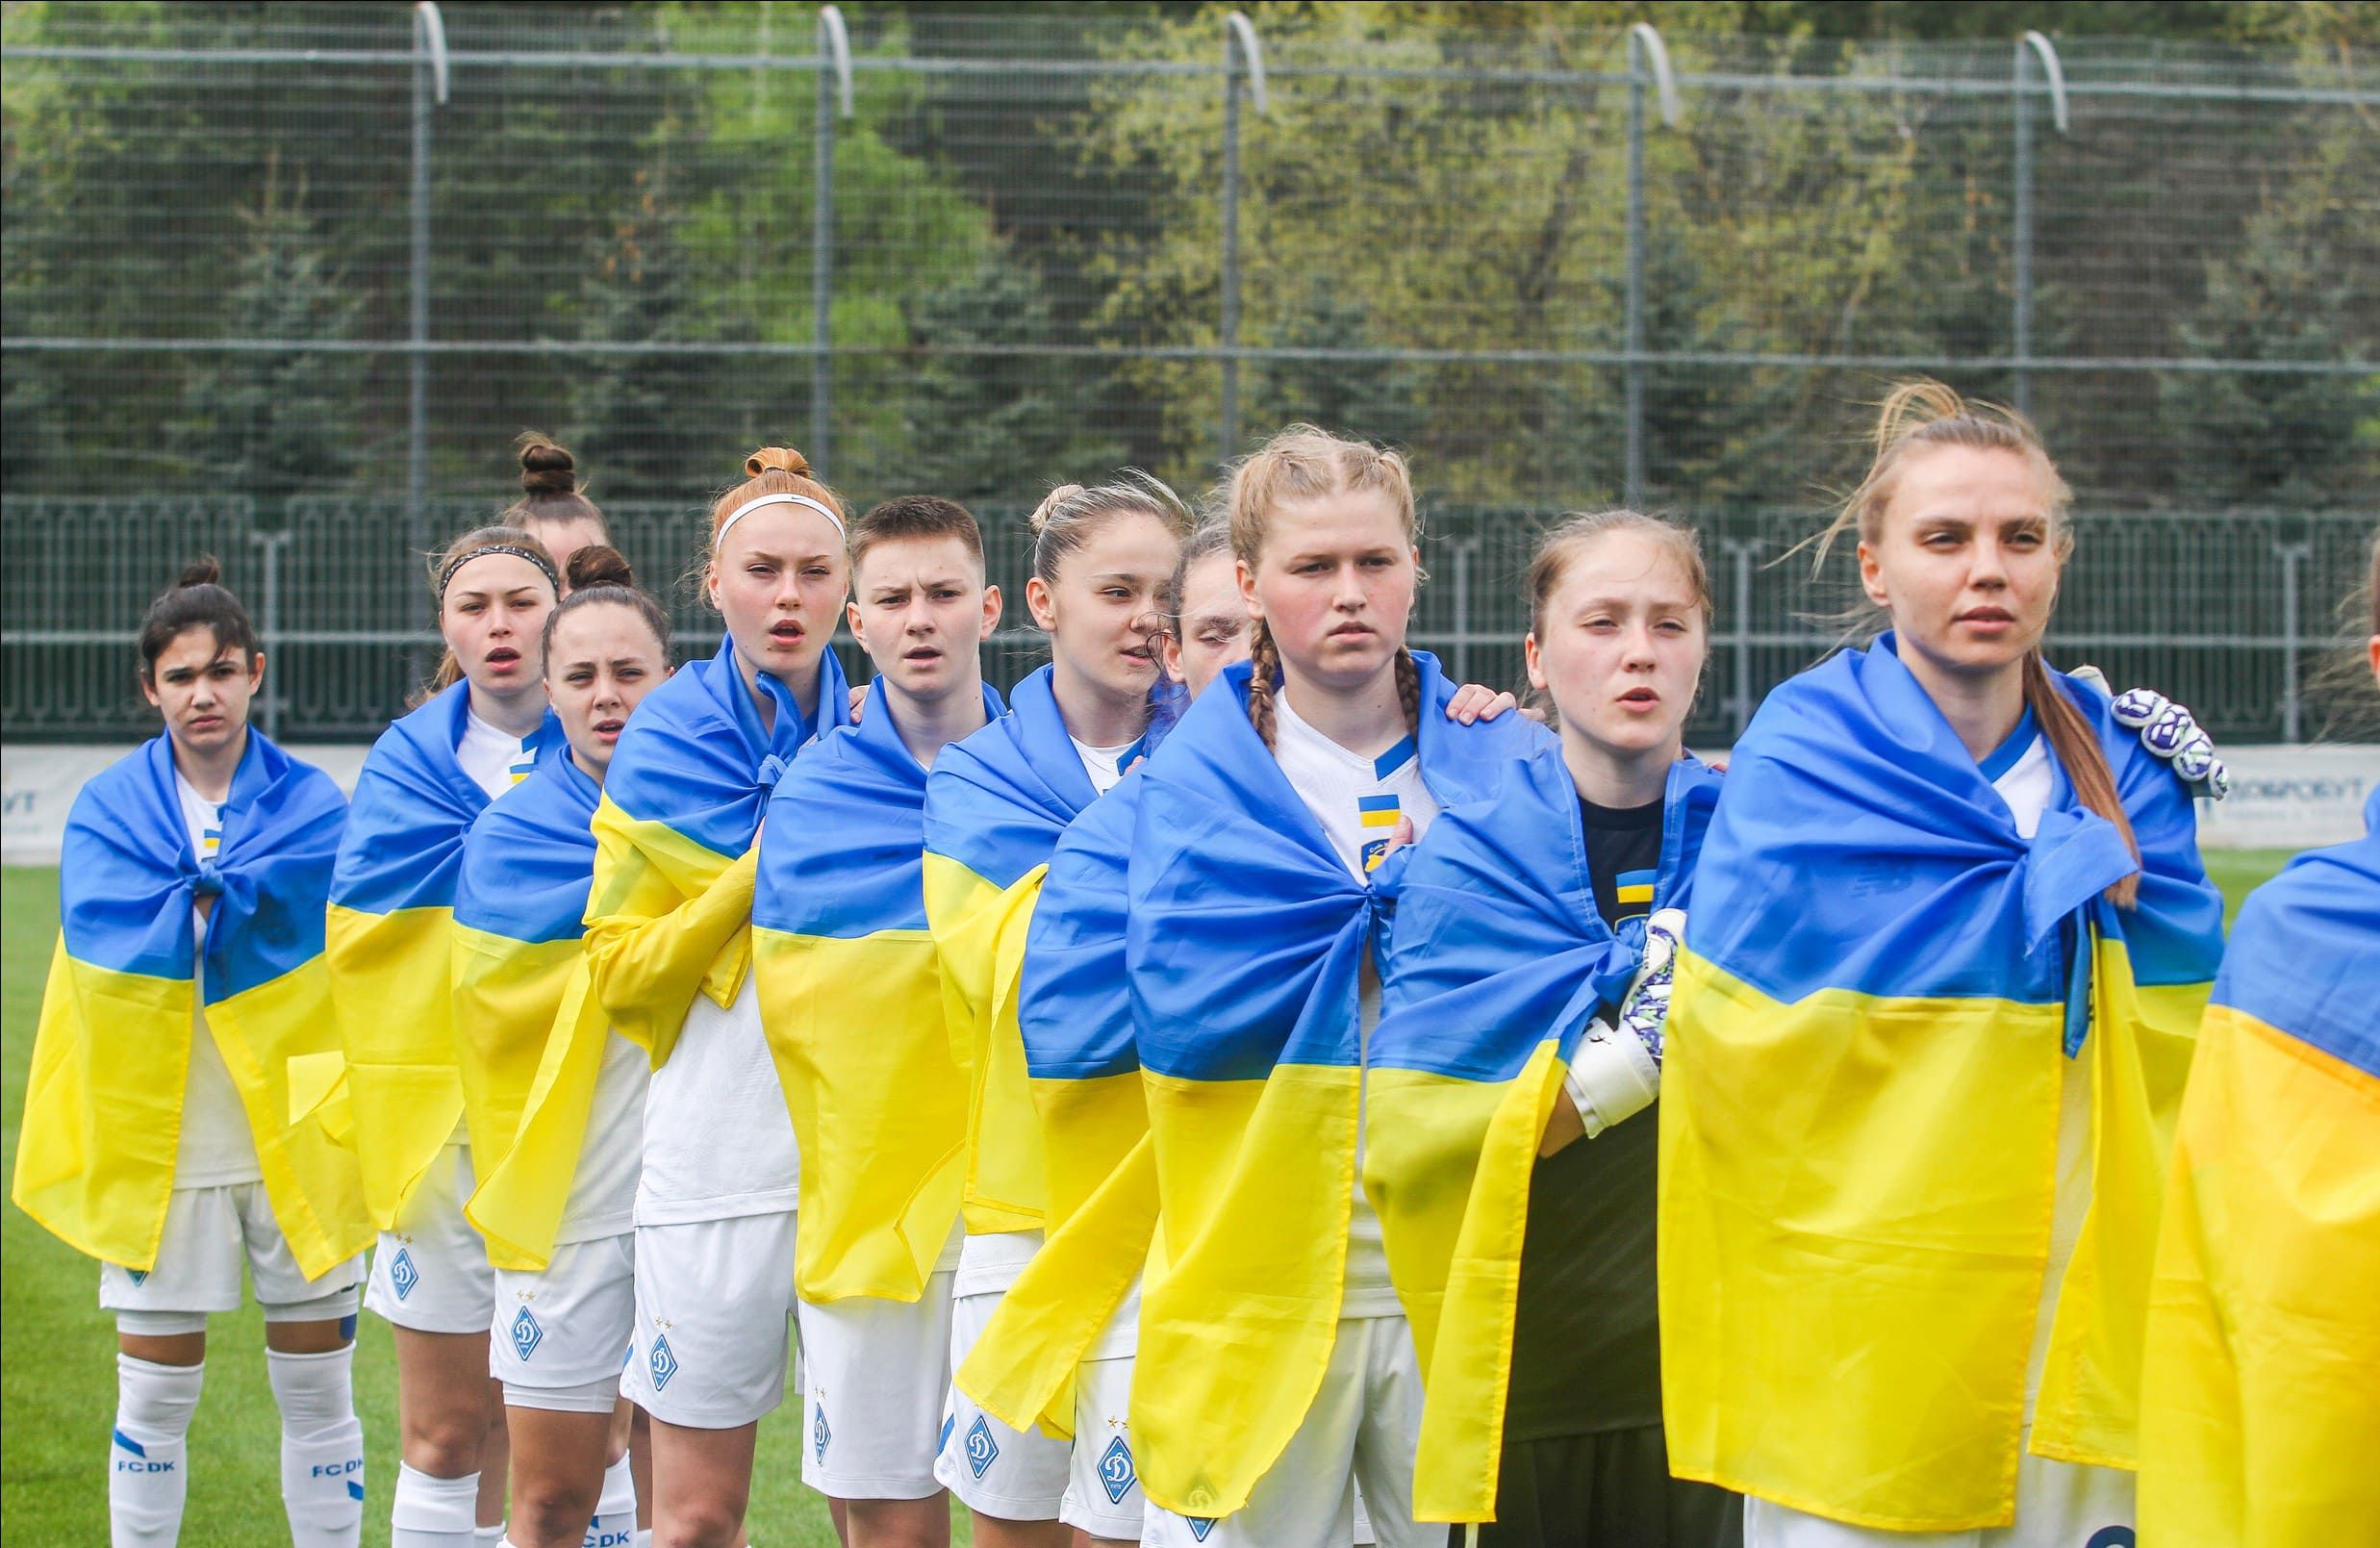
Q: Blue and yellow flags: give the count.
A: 11